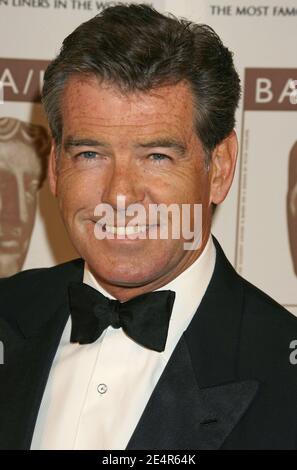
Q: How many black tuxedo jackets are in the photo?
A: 1